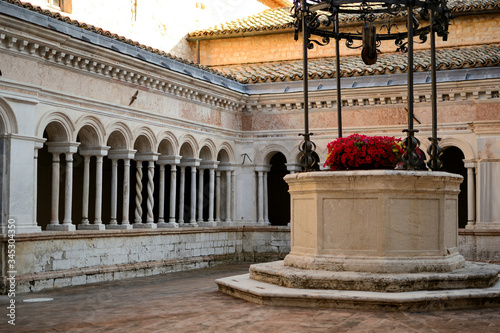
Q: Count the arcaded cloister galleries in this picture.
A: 2